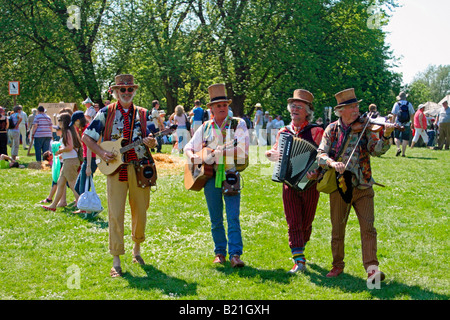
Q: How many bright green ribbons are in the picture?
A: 1